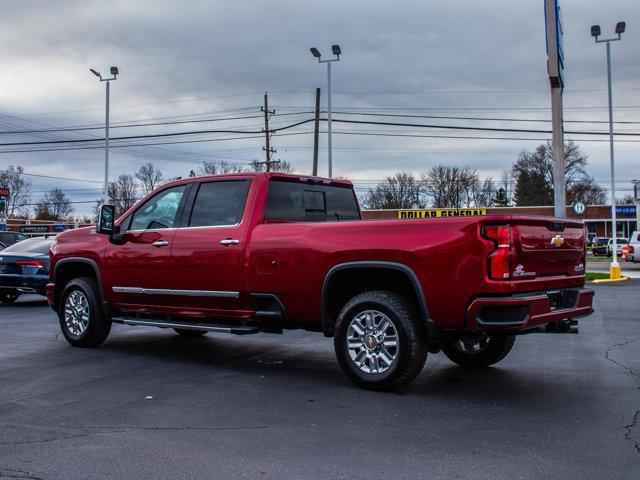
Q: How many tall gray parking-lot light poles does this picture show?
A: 3